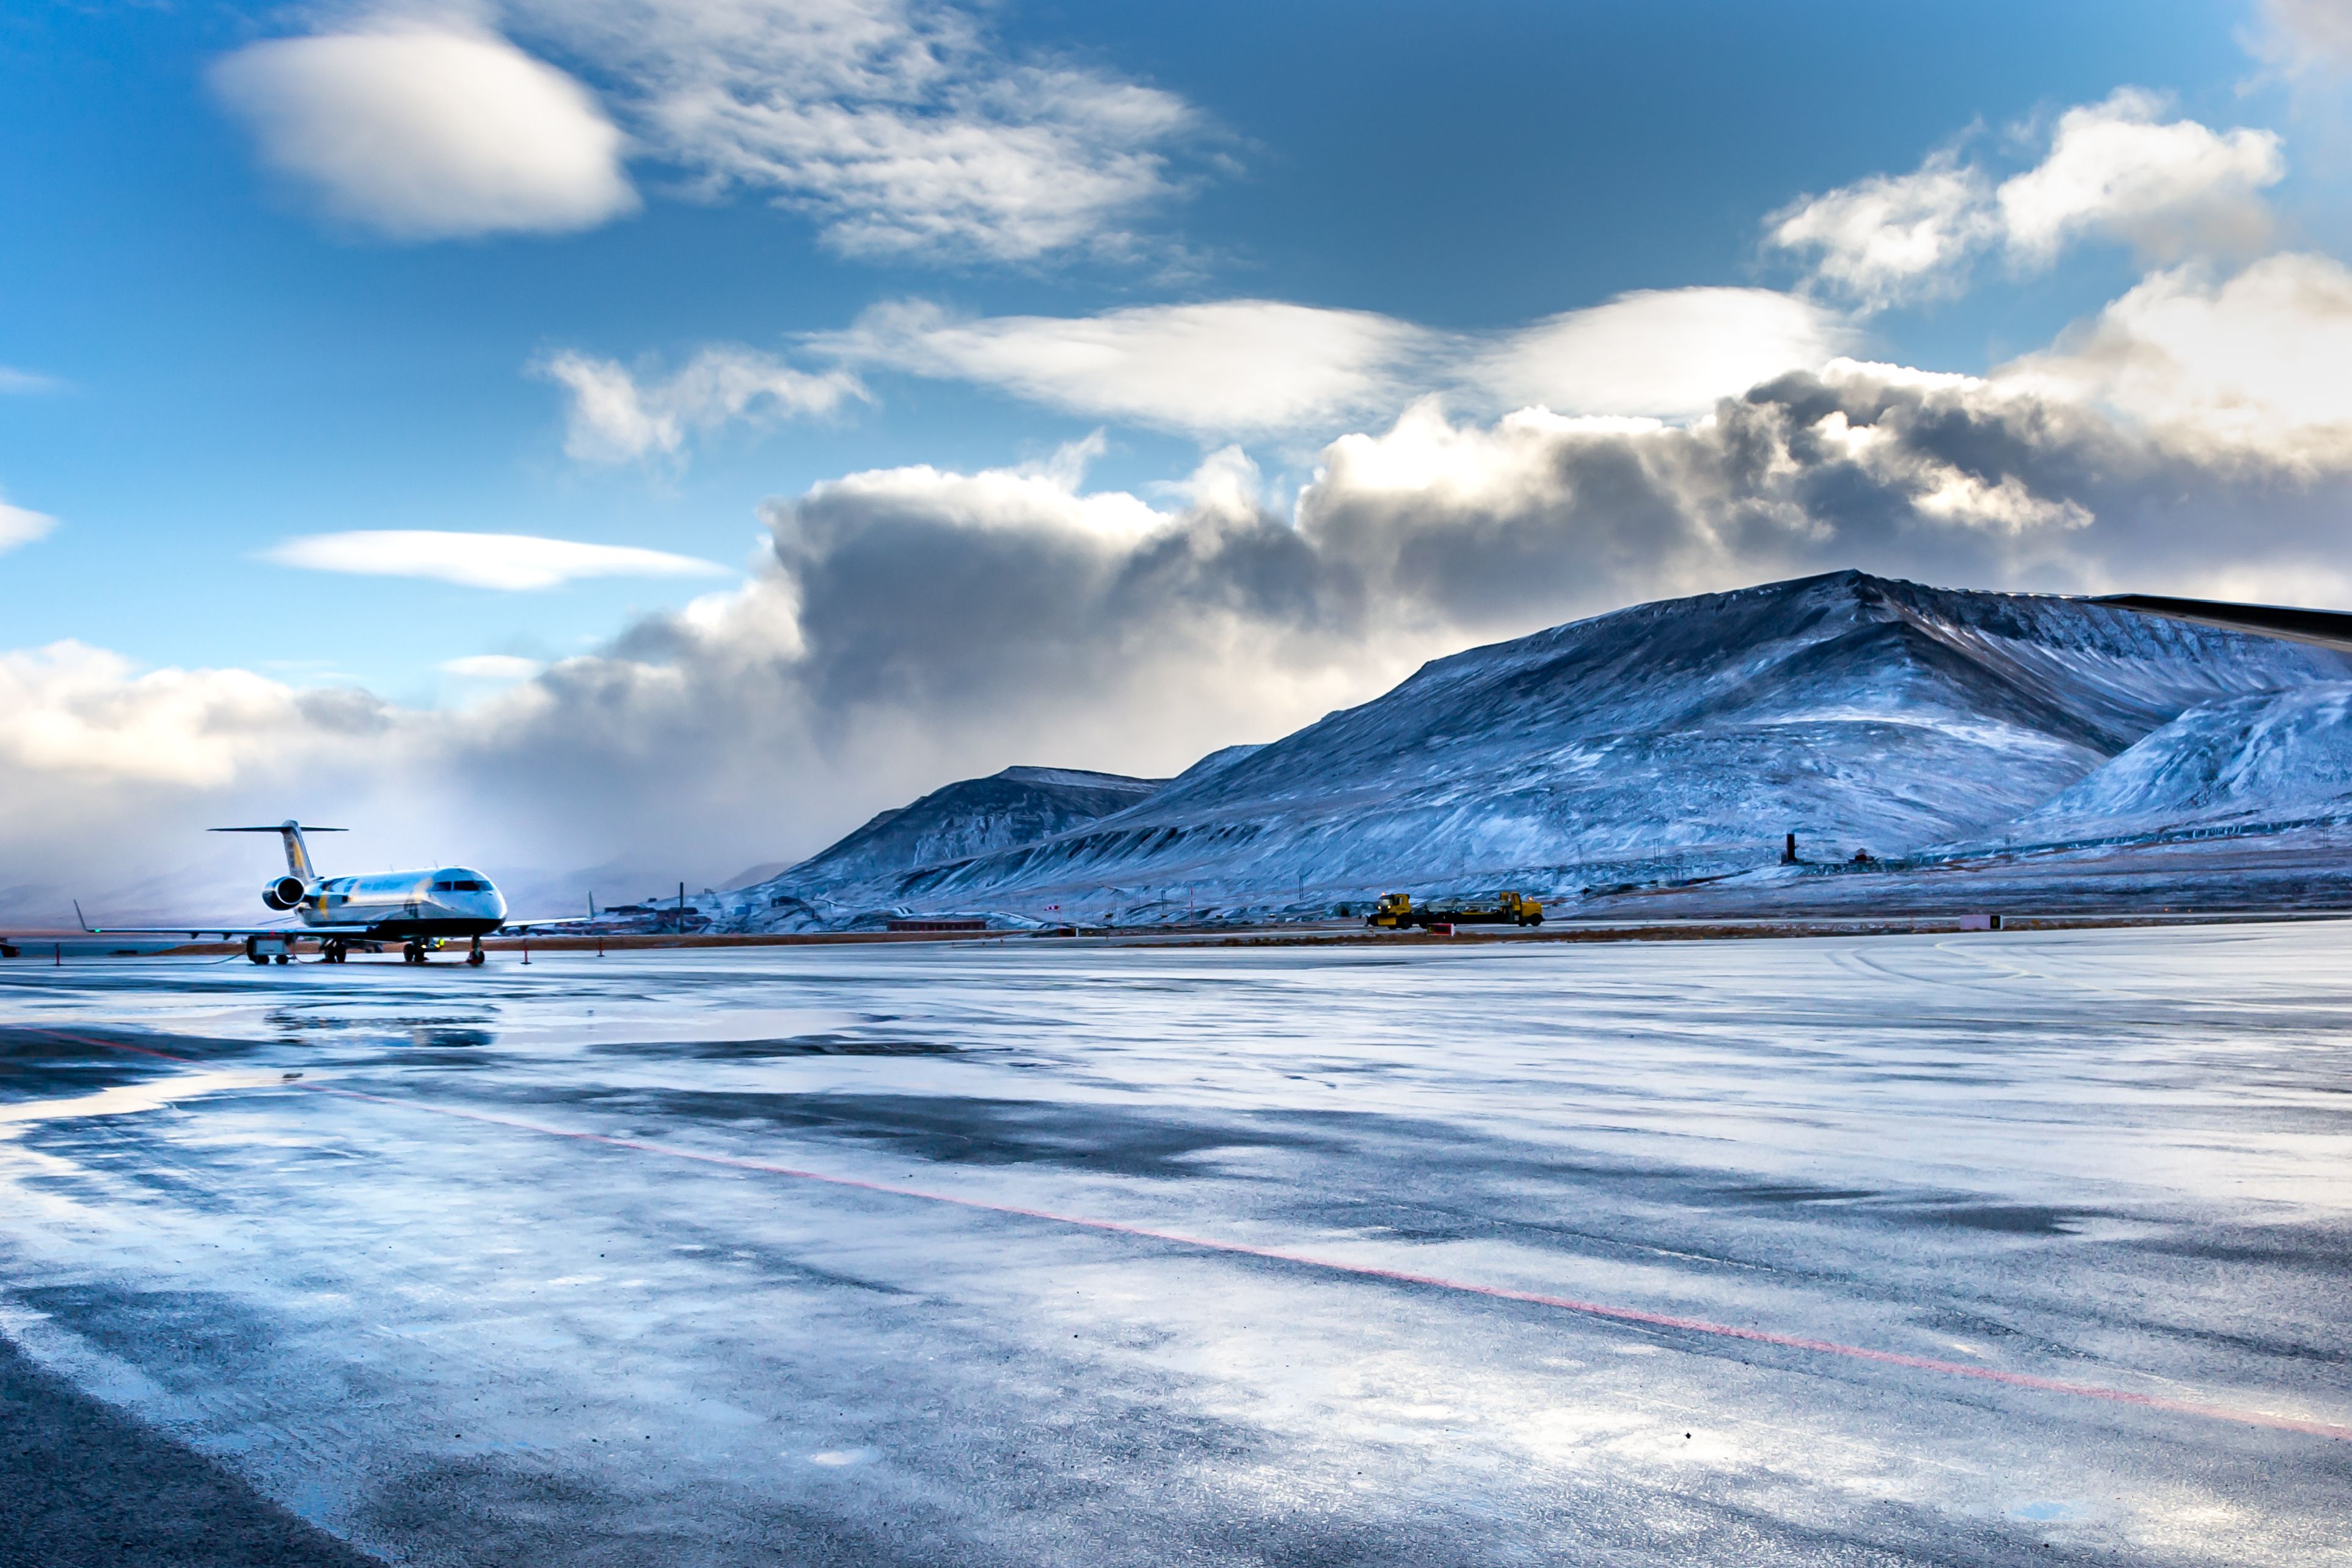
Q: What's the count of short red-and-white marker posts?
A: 3